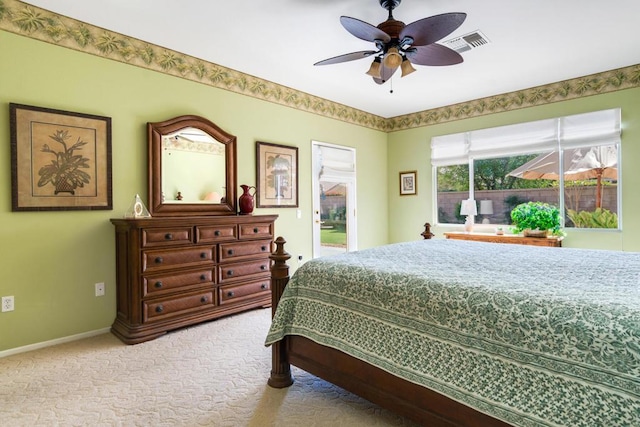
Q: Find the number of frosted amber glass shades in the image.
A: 3